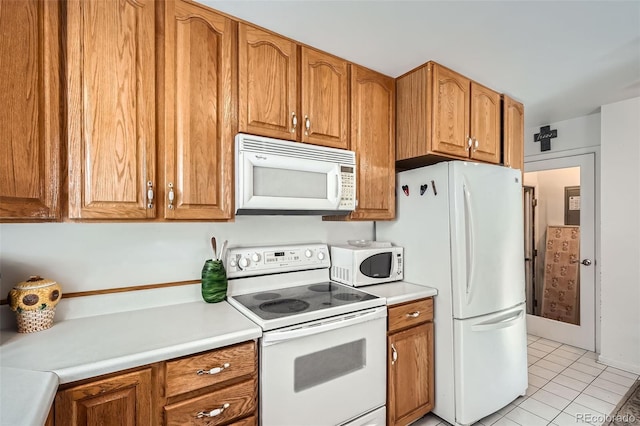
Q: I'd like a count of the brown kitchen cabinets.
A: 11